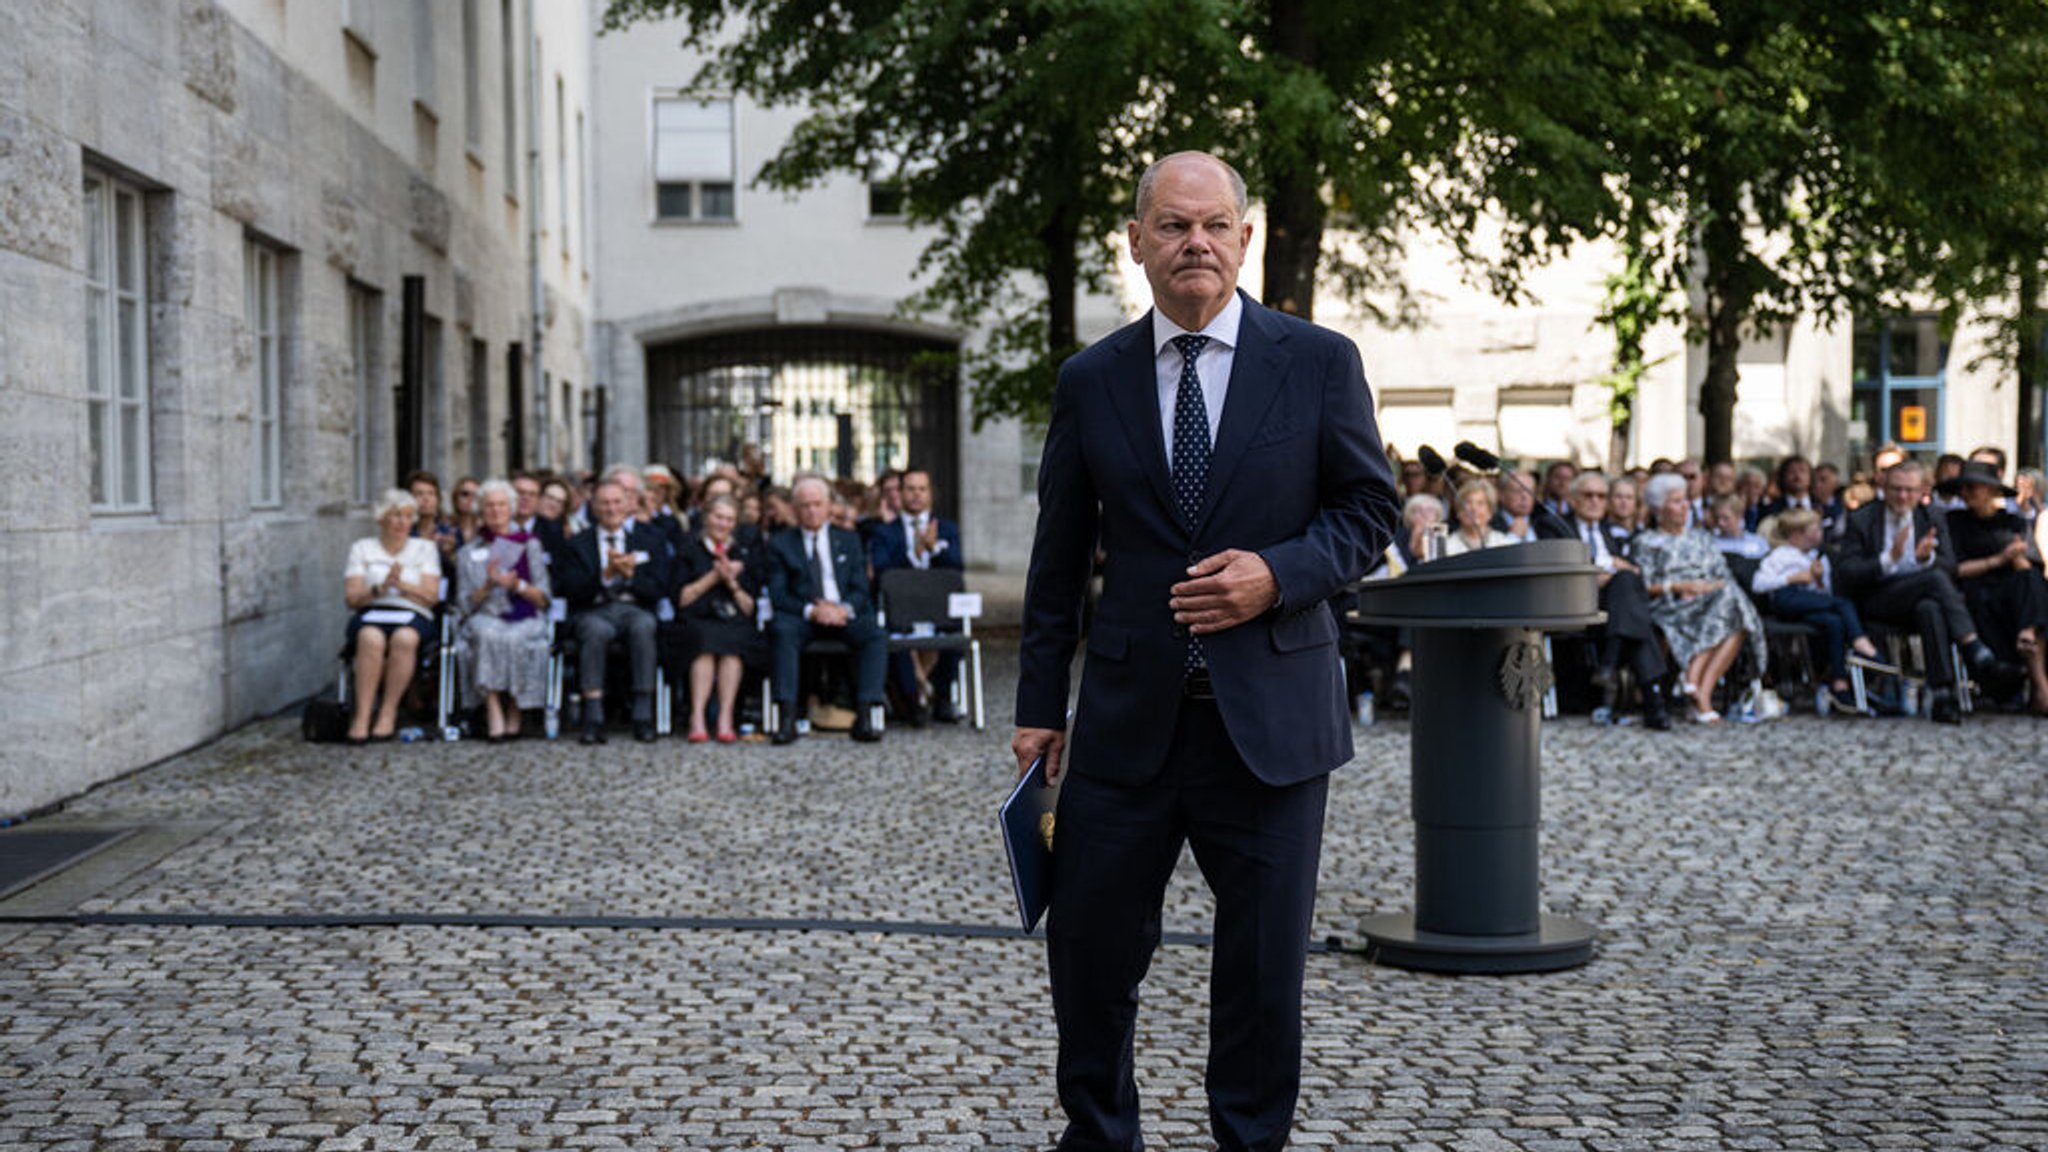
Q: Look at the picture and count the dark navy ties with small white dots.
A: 1